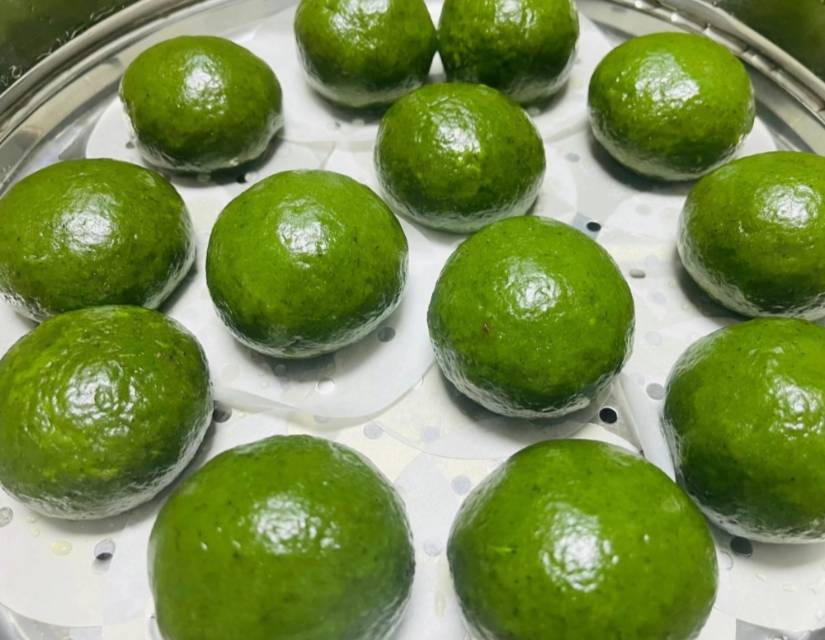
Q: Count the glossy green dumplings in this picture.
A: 13